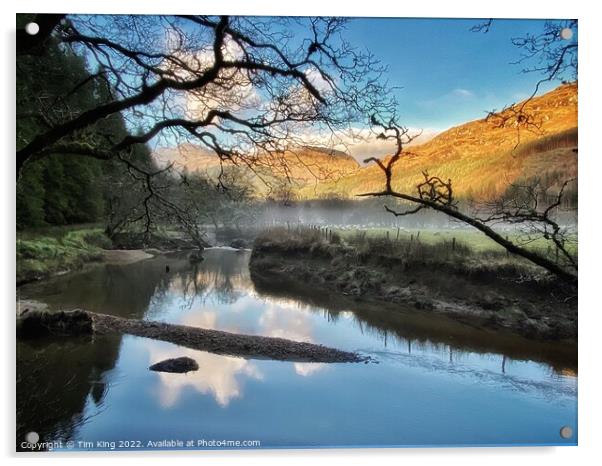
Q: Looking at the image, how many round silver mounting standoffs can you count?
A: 4